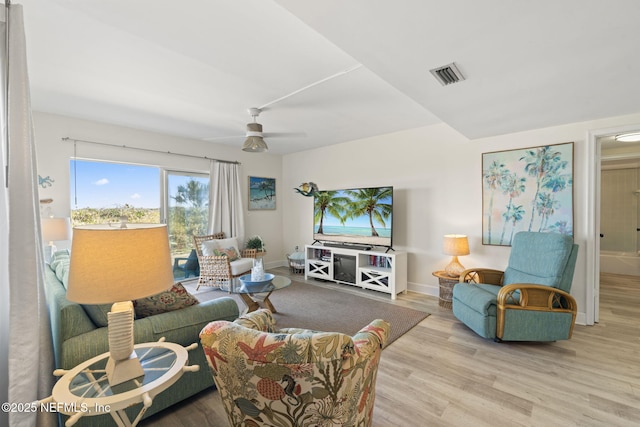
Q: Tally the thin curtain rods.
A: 1